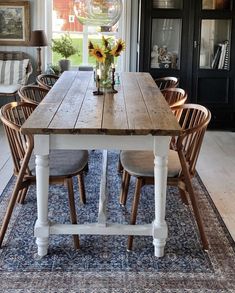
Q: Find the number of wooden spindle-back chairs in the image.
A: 6